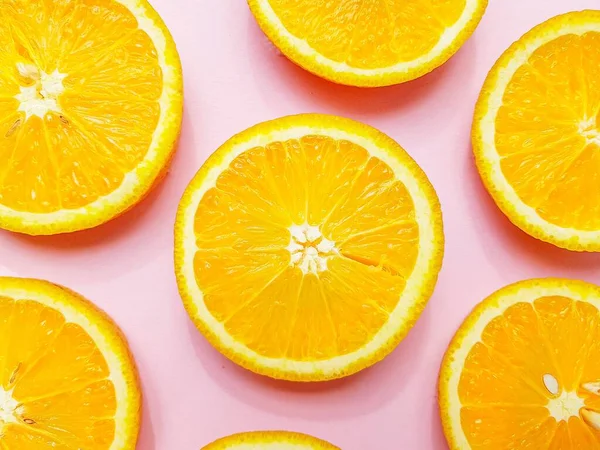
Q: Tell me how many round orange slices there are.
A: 7